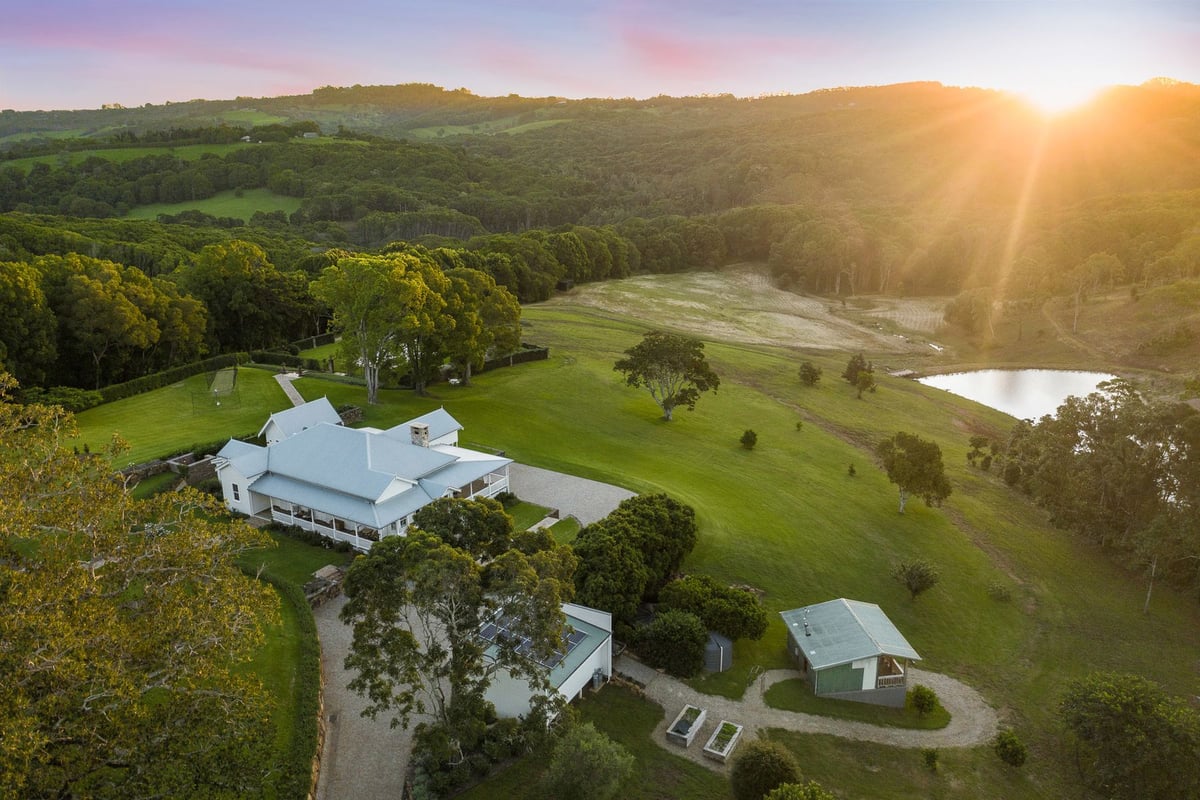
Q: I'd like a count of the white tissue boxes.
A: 0